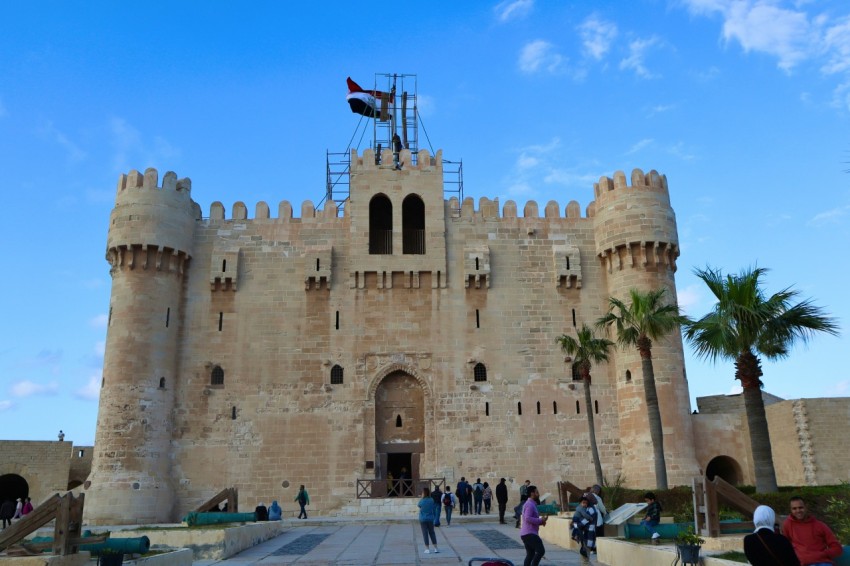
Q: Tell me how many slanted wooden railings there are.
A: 4